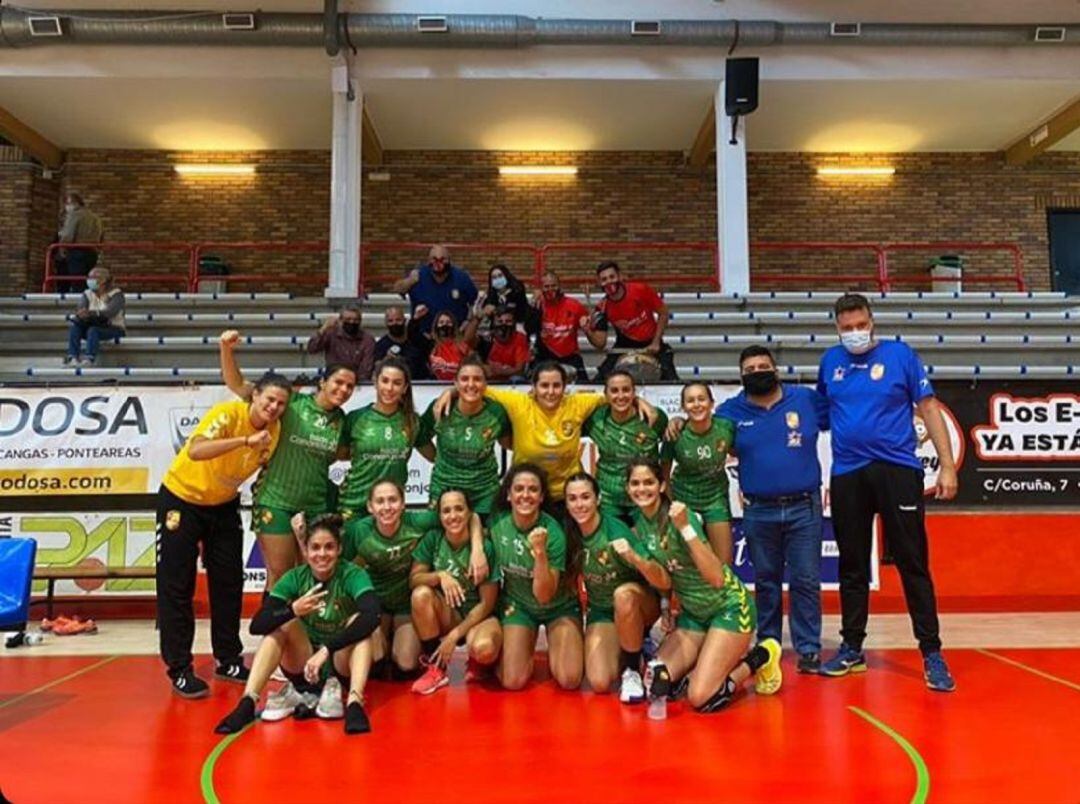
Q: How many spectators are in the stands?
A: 10